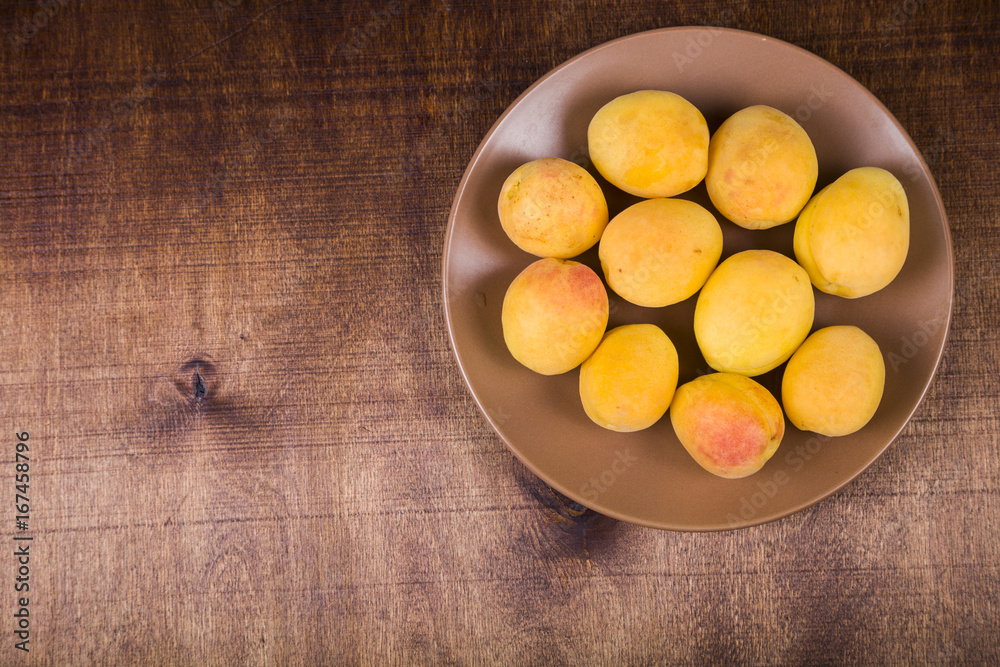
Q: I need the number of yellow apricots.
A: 10